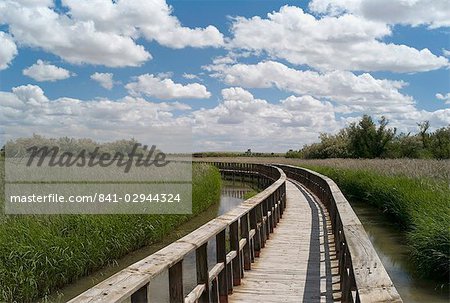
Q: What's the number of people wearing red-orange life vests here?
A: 0